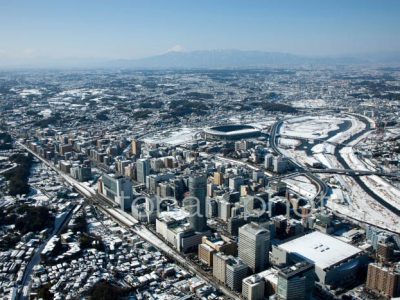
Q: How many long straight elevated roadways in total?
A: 1